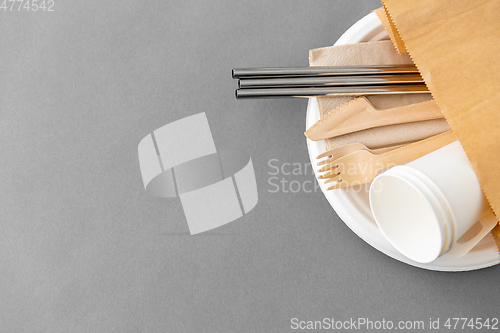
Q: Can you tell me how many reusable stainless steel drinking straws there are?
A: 3